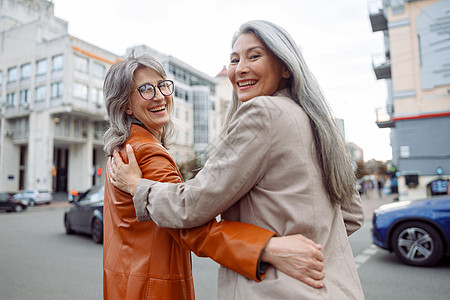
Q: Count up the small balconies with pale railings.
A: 3